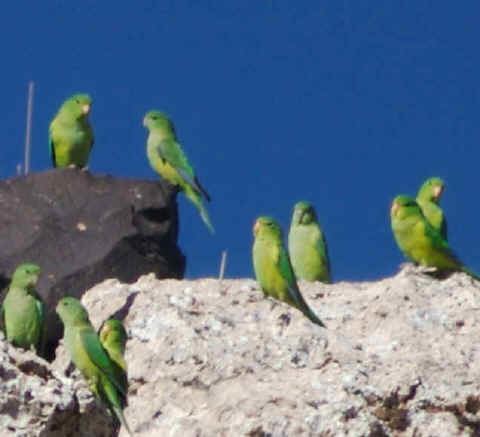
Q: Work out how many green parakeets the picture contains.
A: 9